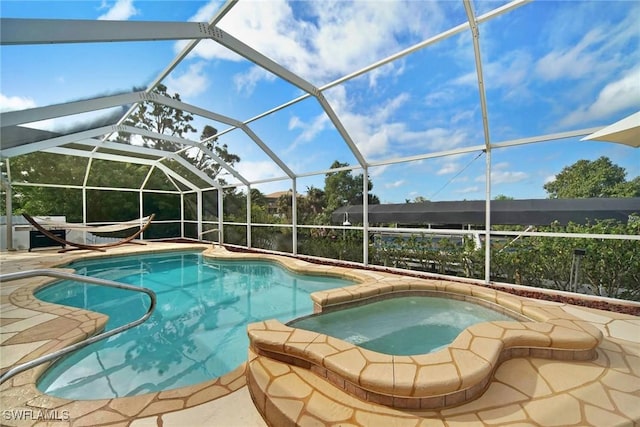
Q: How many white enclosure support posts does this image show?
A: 10